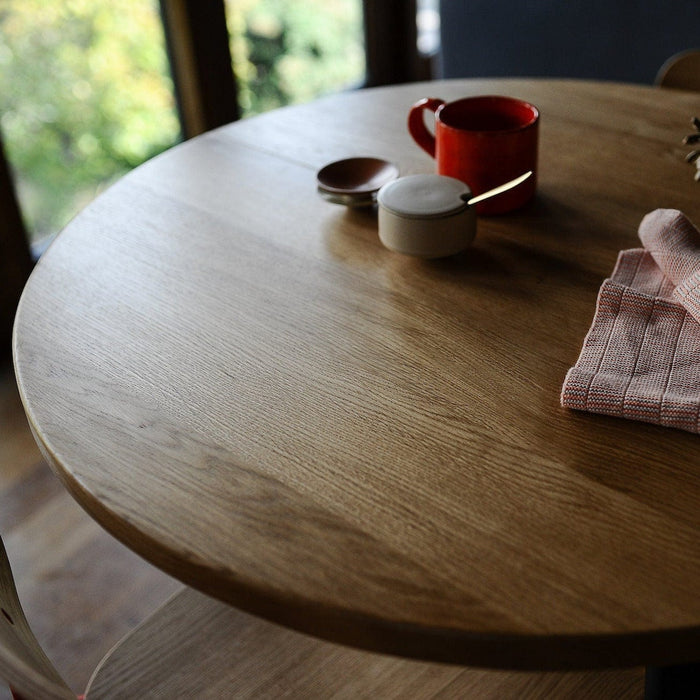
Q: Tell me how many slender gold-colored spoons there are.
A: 1